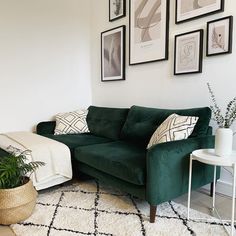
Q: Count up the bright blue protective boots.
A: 0